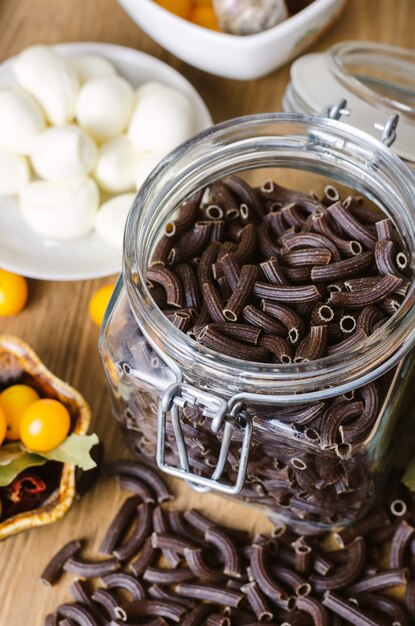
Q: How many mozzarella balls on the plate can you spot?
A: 12